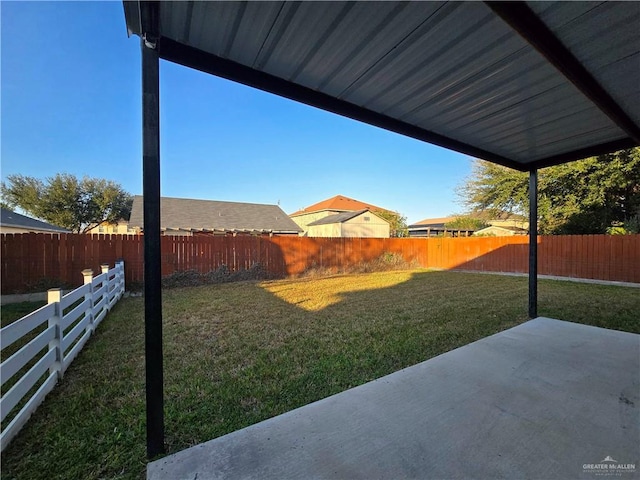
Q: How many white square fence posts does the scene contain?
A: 5